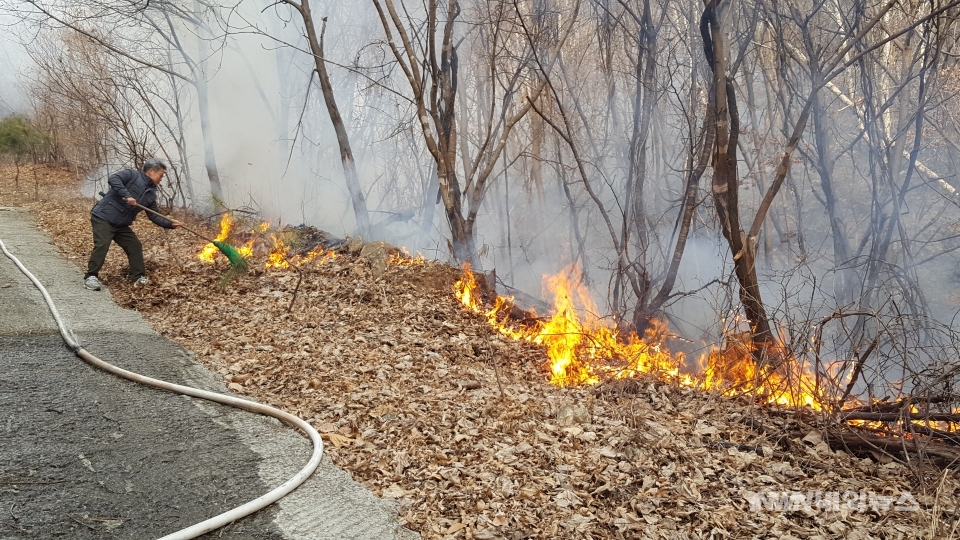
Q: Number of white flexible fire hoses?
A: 1